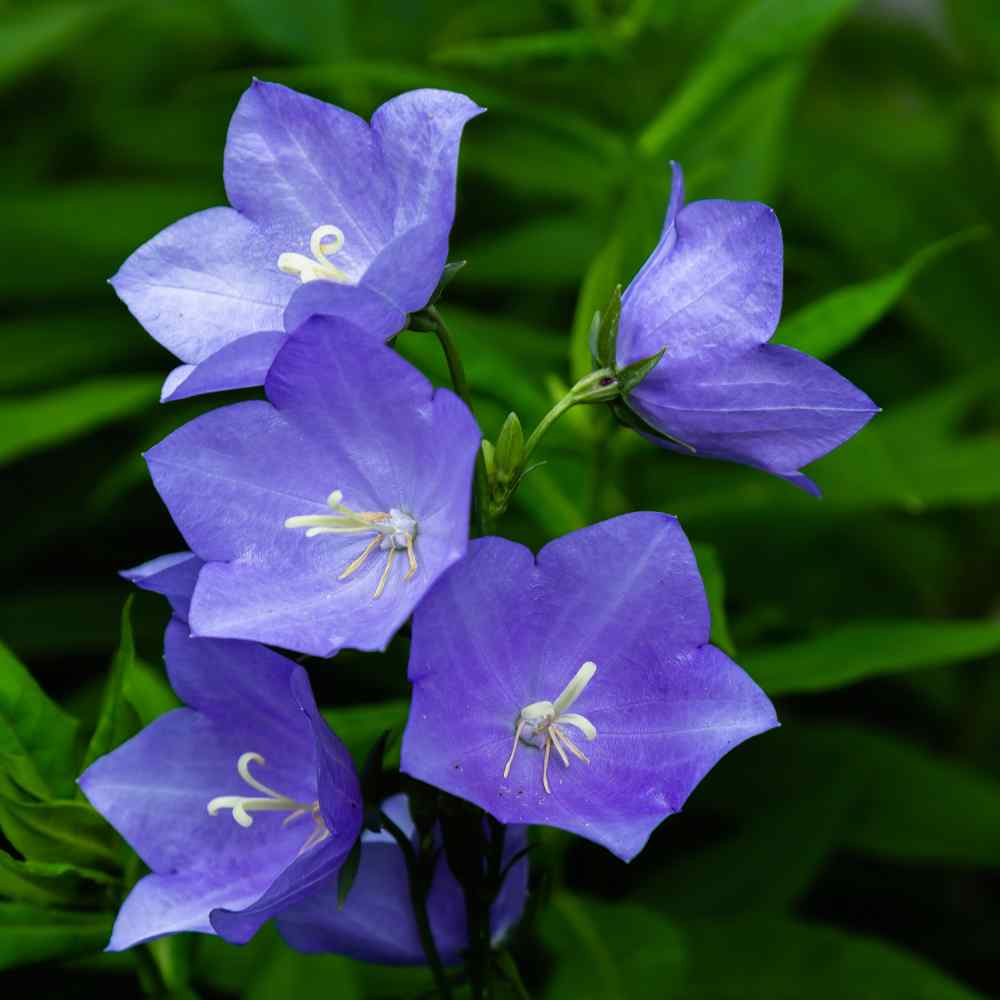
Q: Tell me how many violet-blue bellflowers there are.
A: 6